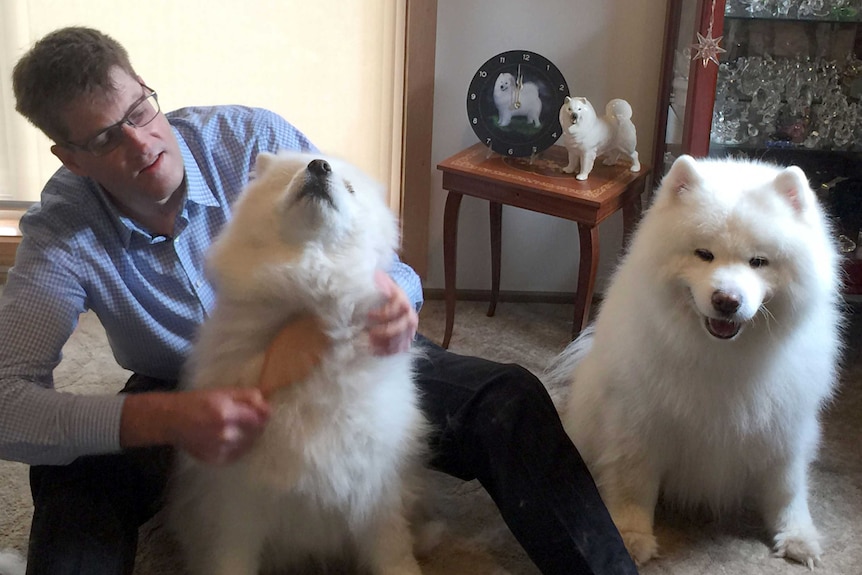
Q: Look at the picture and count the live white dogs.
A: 2